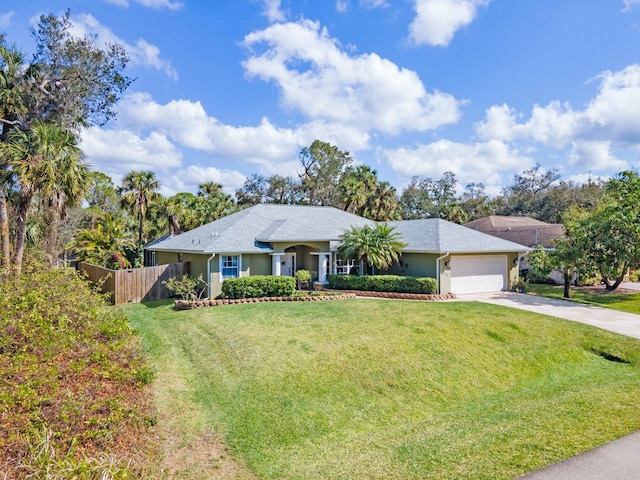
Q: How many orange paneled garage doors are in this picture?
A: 0